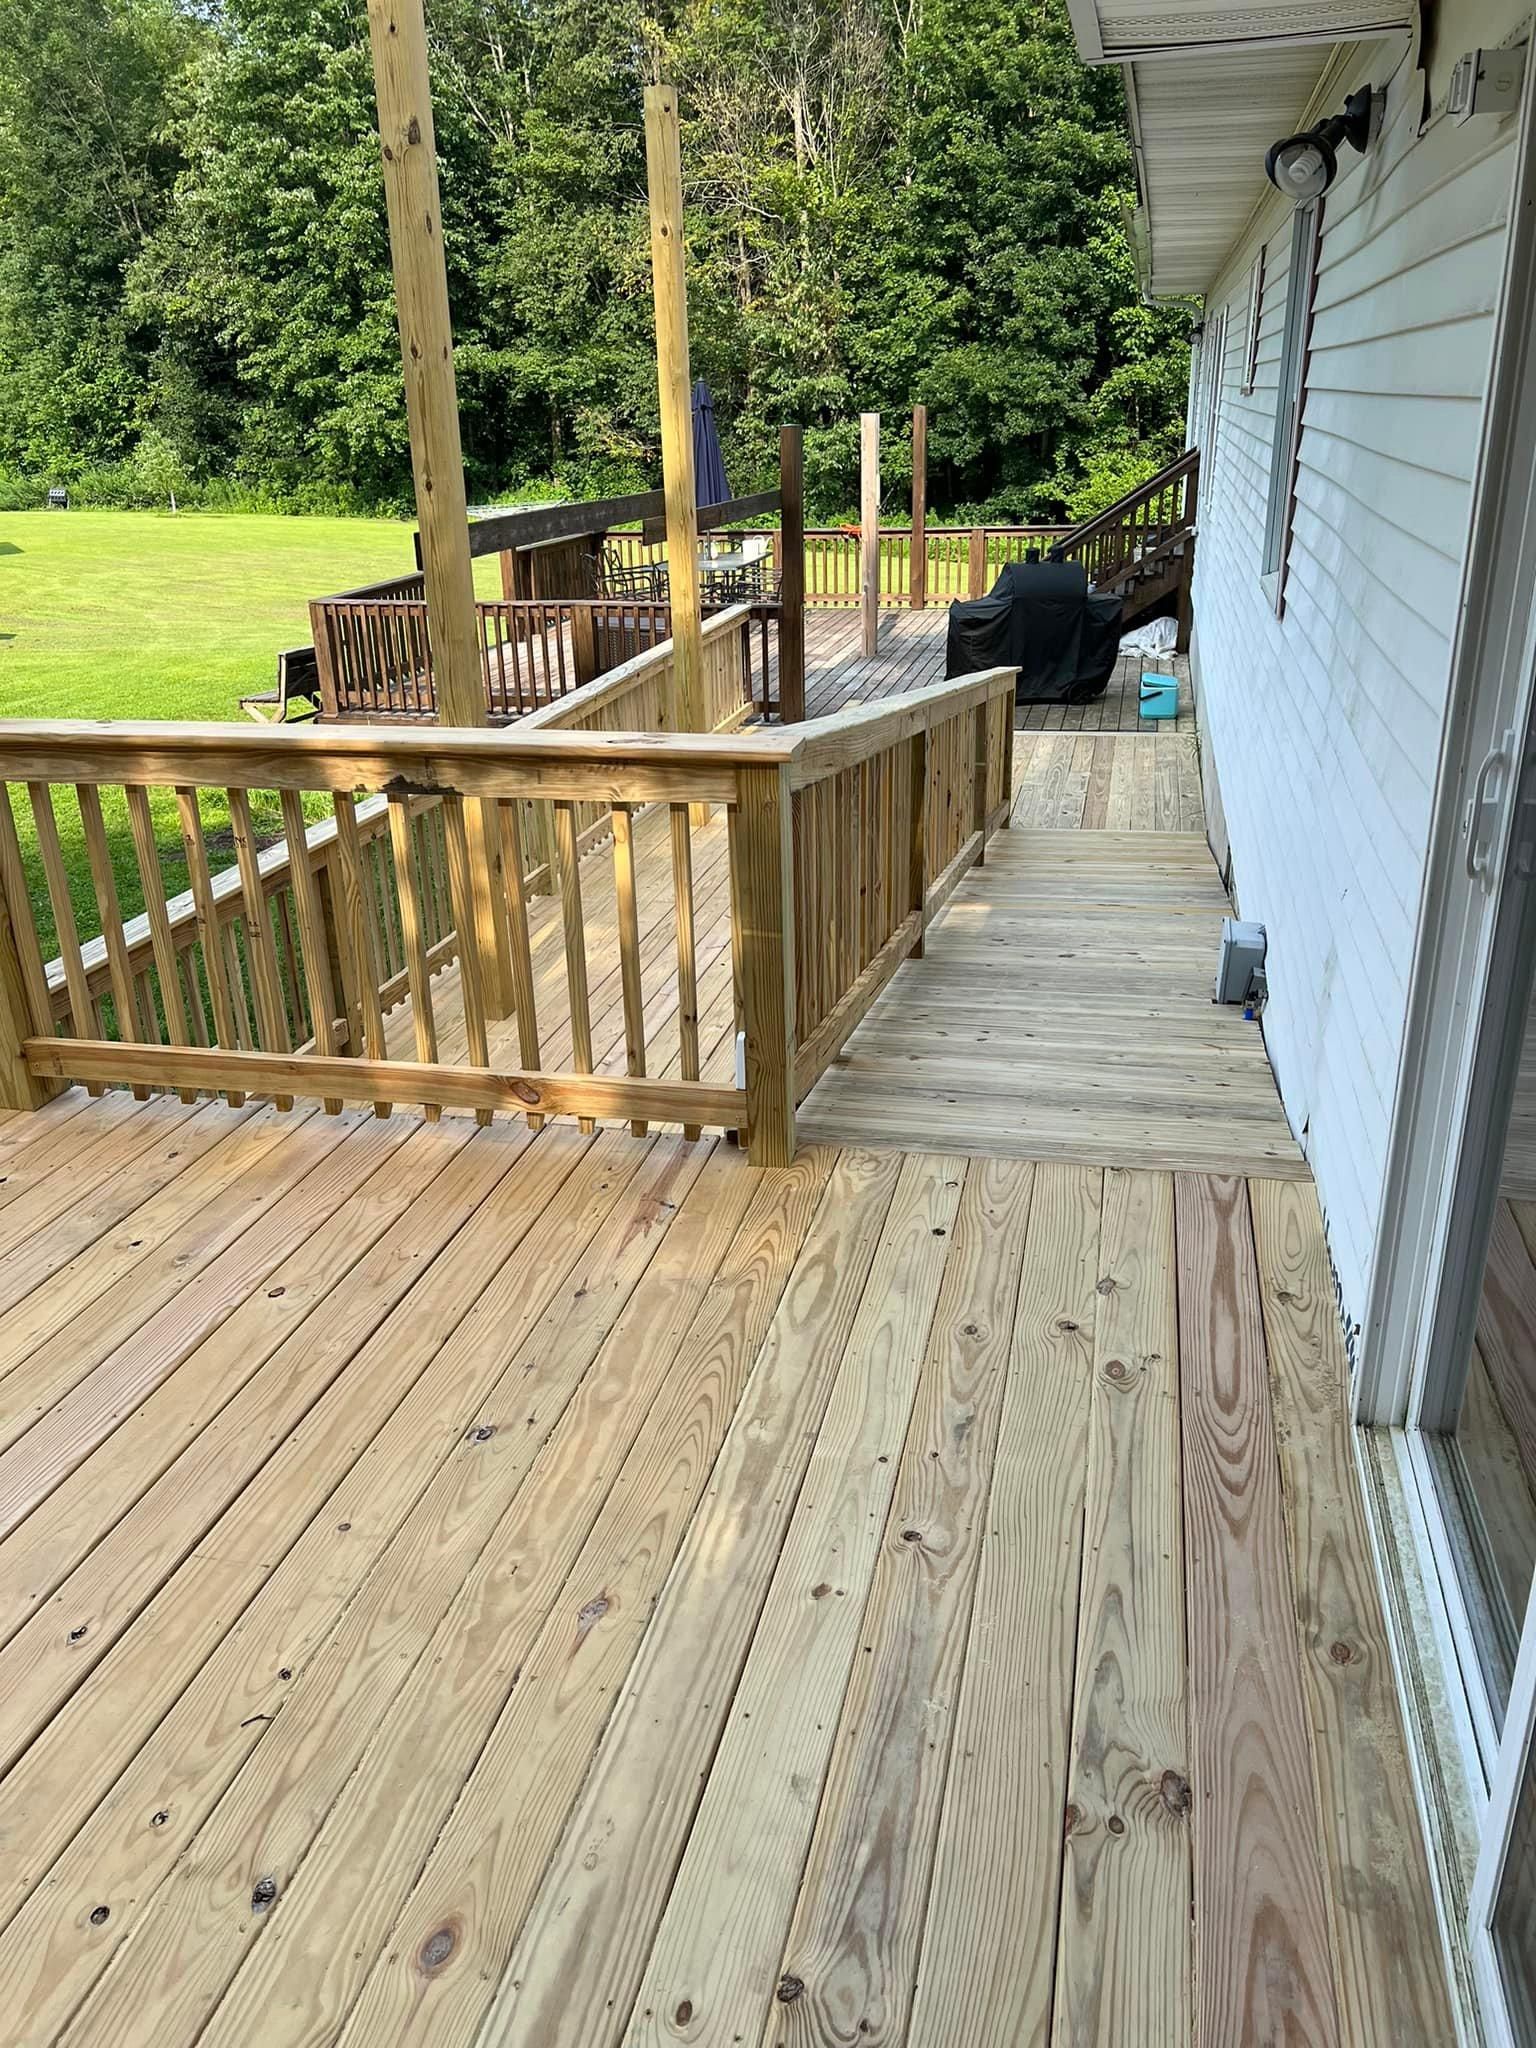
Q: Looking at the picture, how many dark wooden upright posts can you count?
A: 2